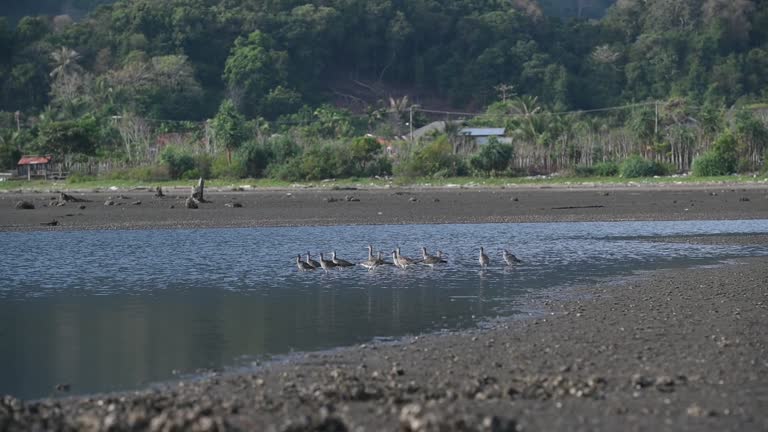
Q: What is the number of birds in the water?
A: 12